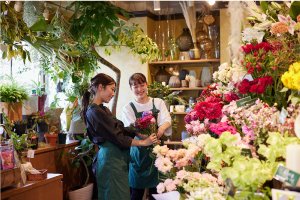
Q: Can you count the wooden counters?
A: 2